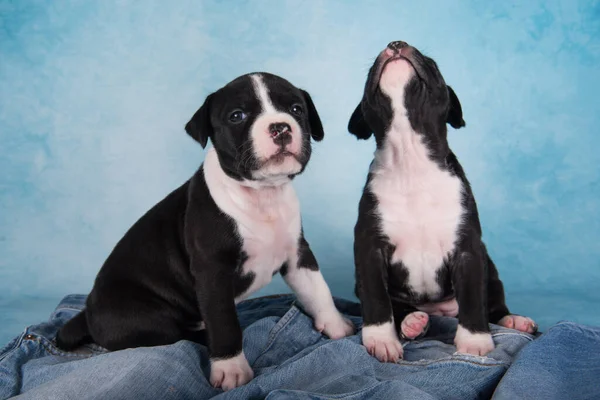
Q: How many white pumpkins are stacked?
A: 0